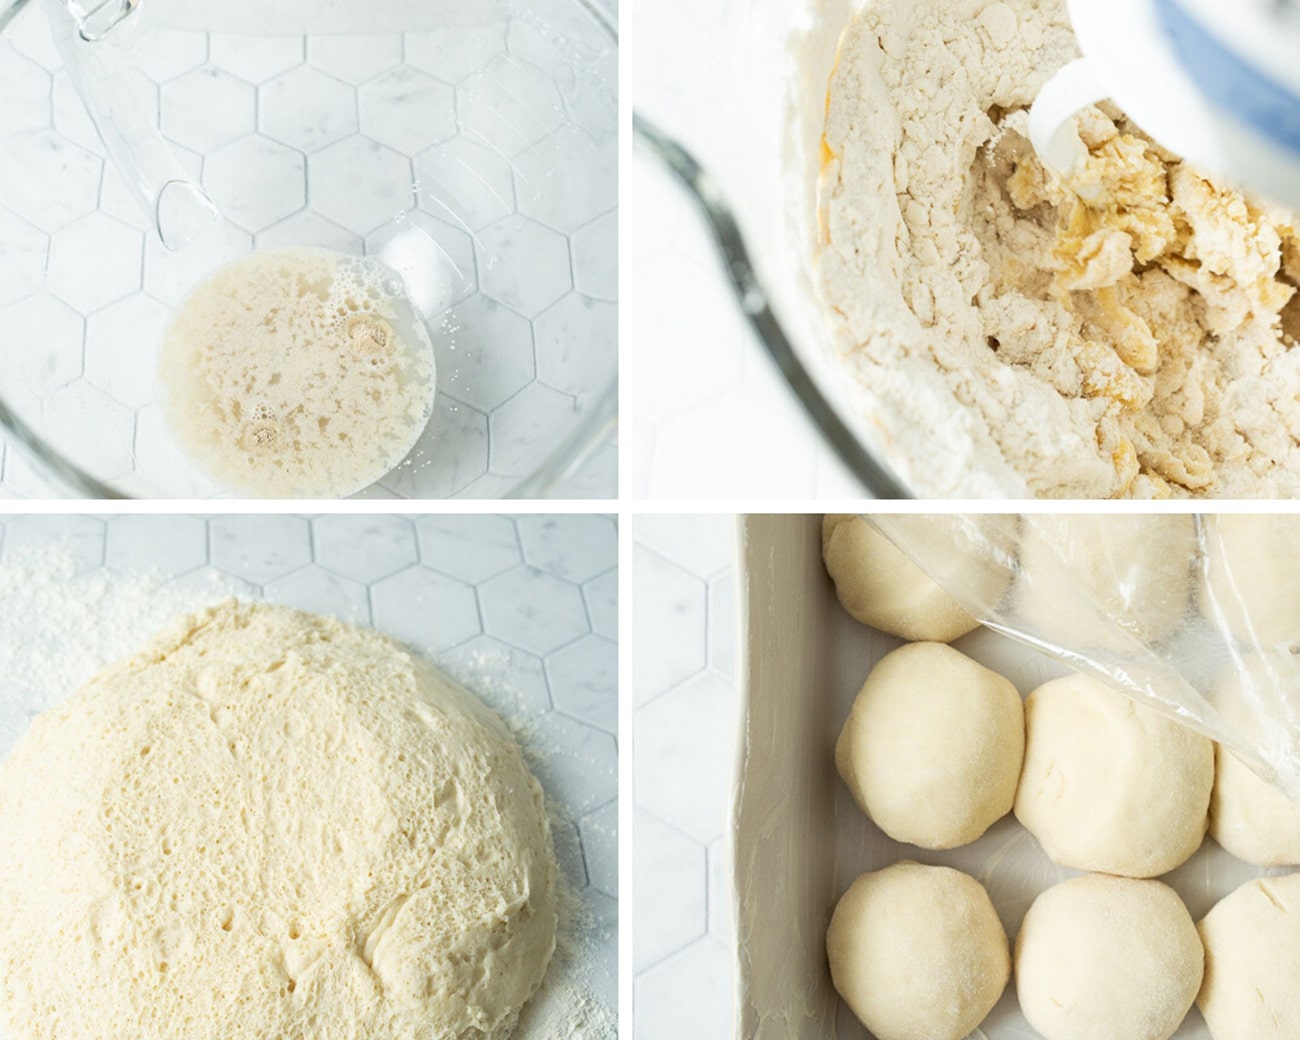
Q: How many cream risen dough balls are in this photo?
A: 9